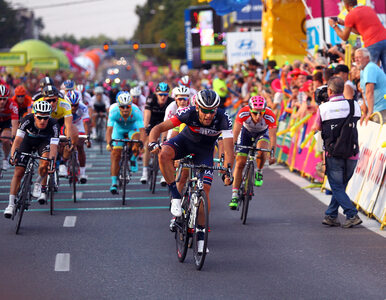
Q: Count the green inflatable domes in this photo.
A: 2